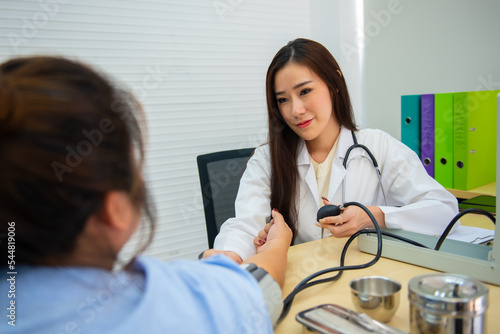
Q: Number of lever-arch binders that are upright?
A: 4